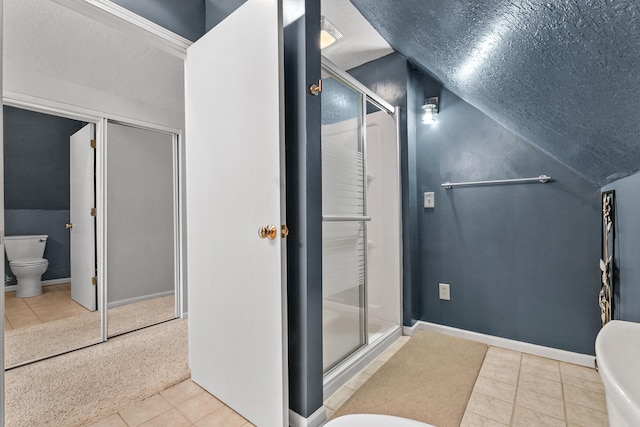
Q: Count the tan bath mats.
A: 1